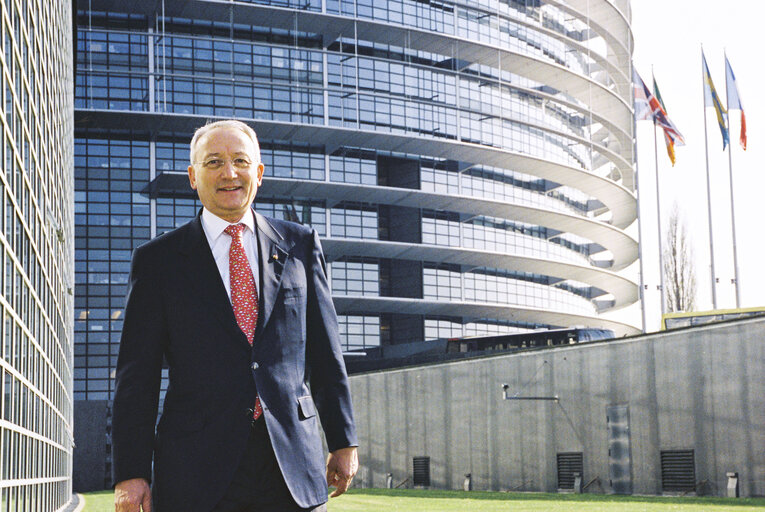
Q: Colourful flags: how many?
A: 4